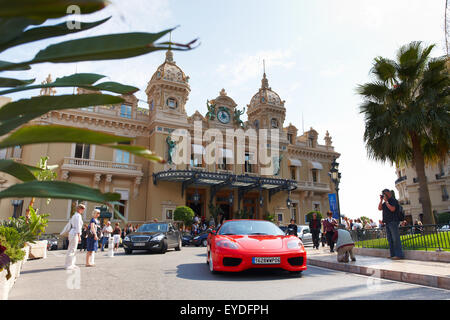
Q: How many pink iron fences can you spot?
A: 0